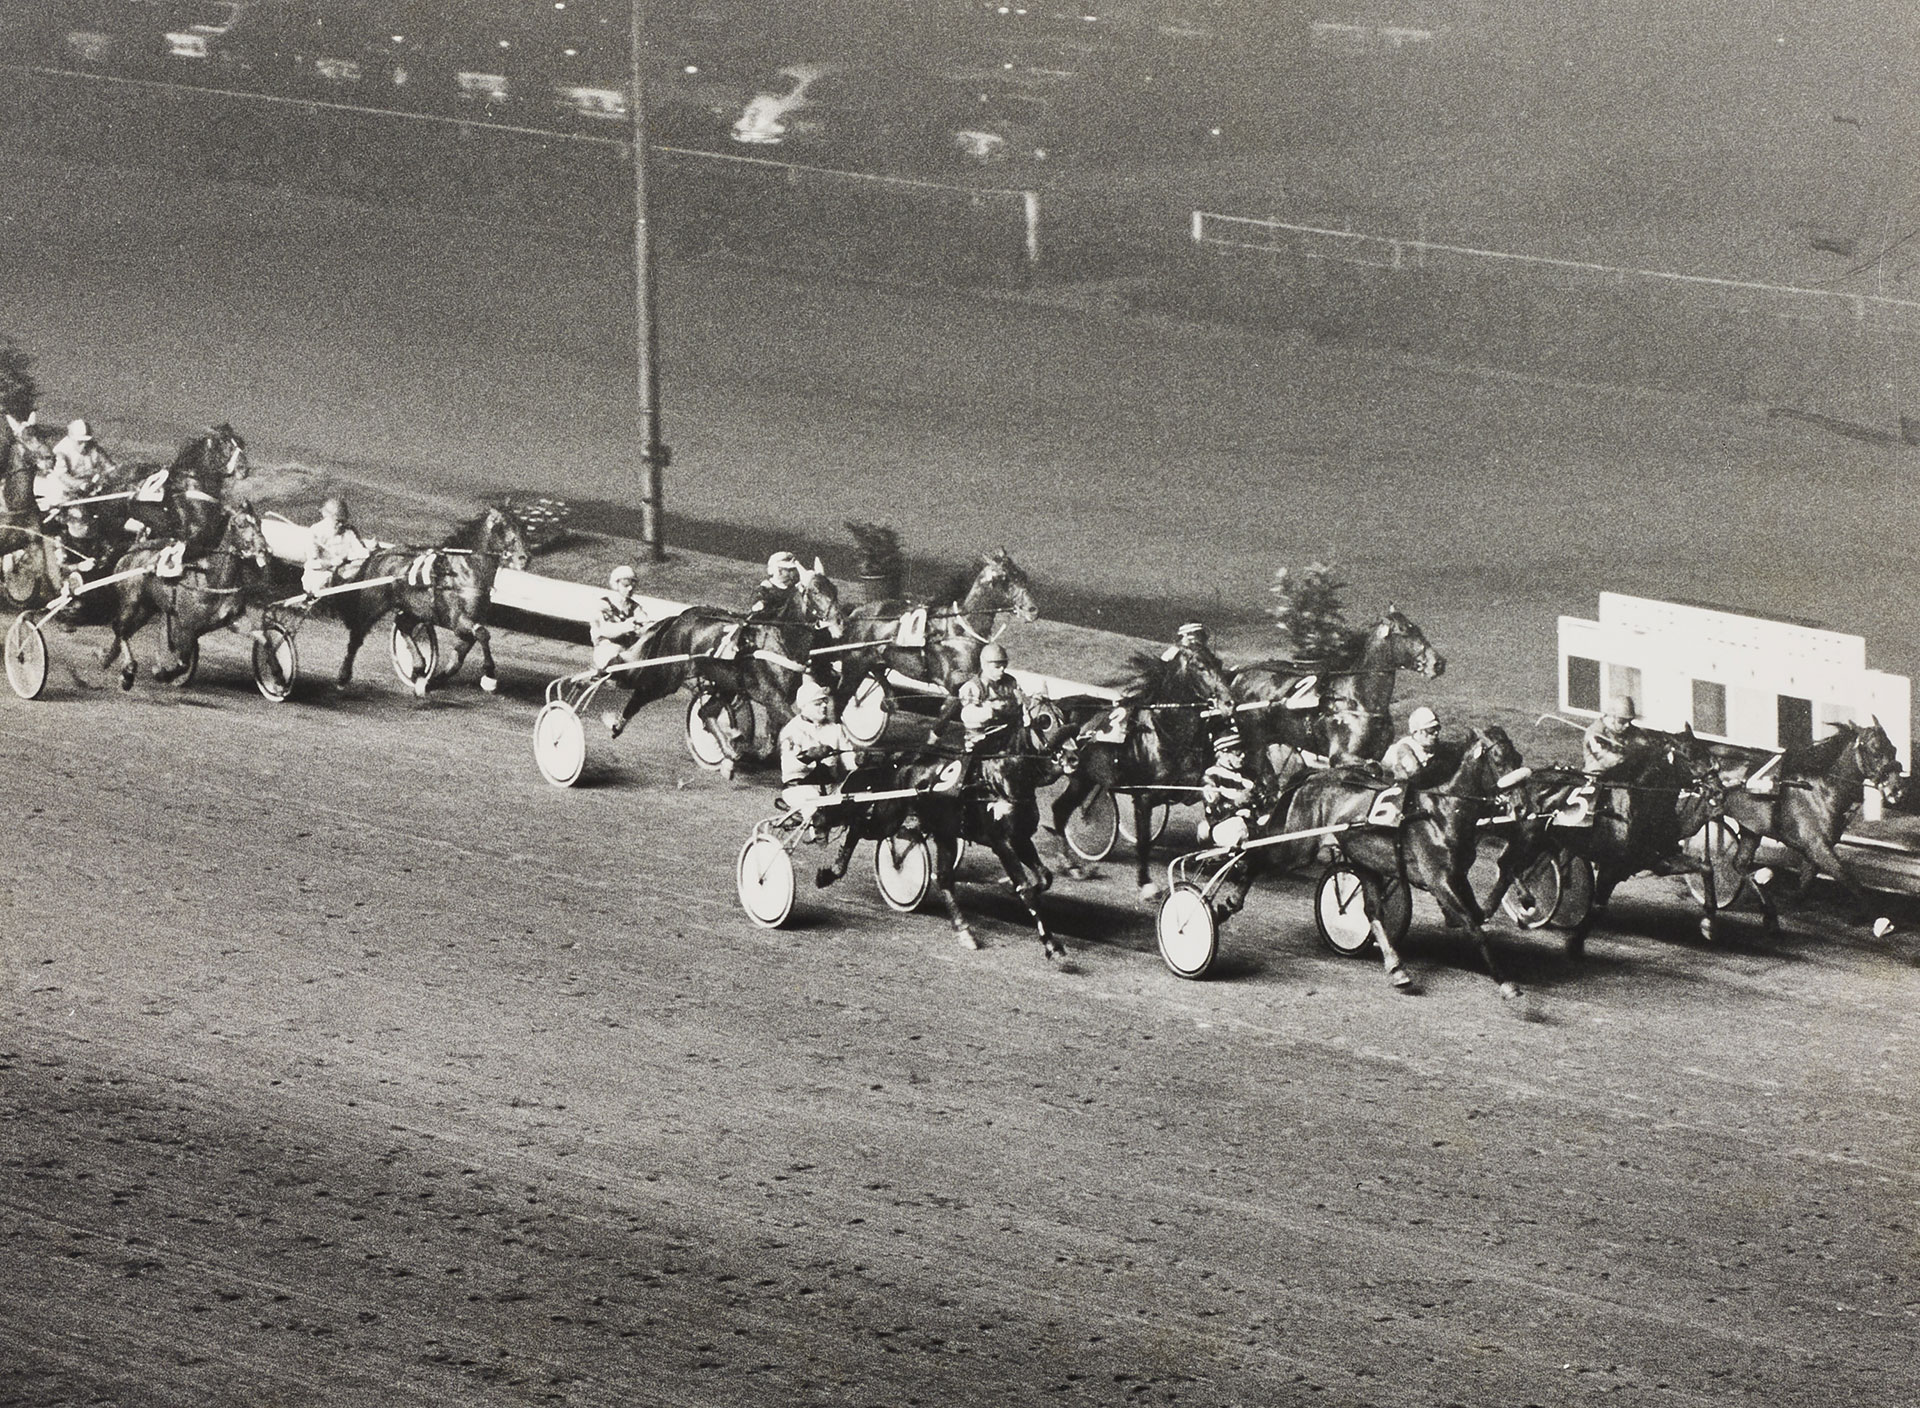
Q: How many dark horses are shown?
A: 12